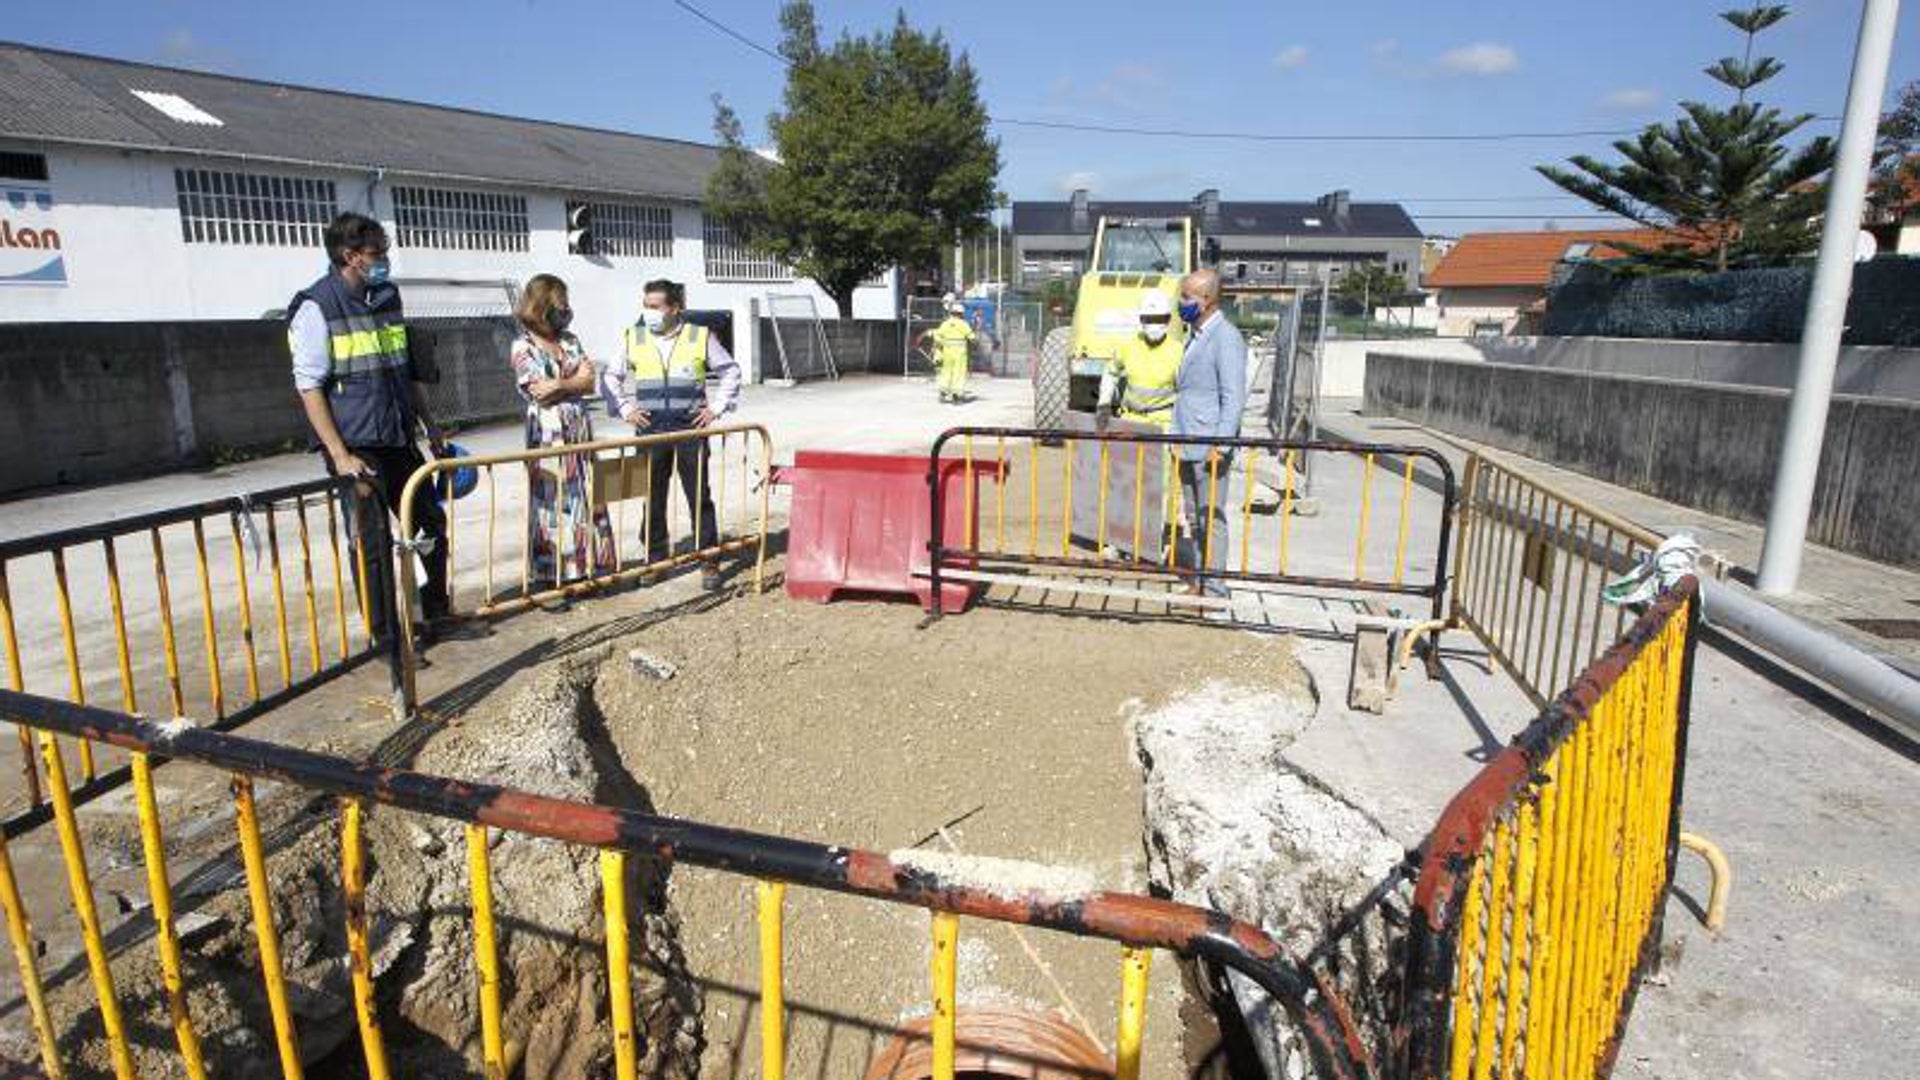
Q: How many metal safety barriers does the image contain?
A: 6